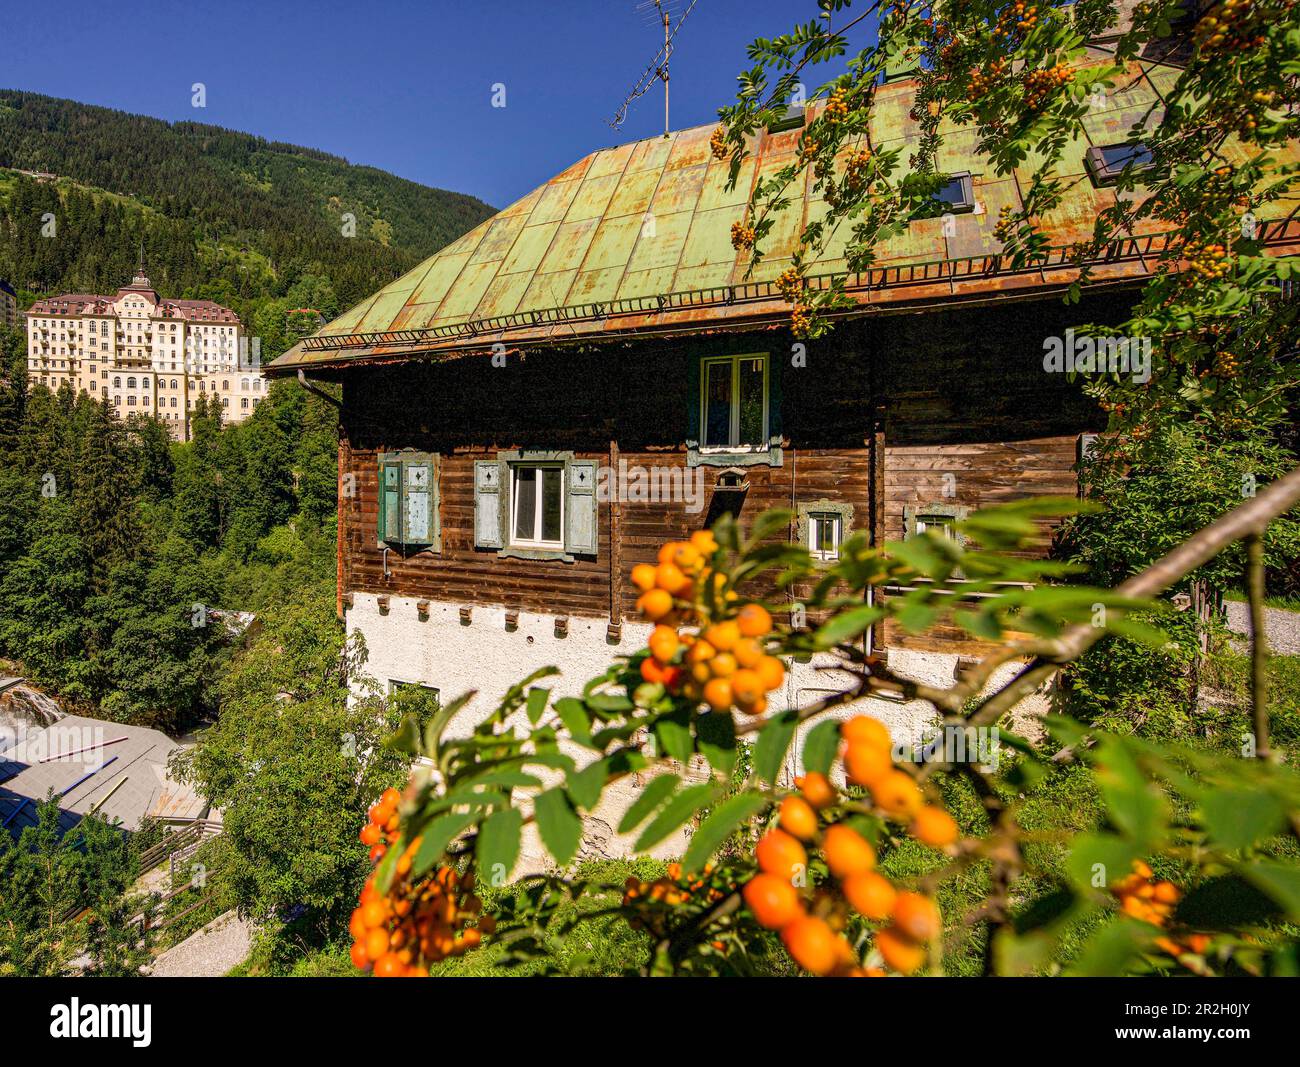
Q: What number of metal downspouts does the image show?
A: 1